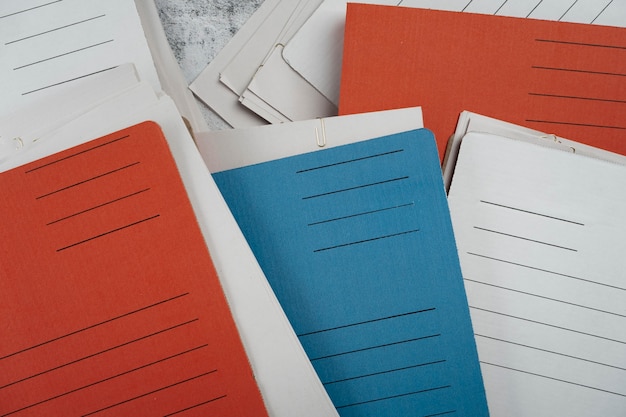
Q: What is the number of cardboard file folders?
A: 6